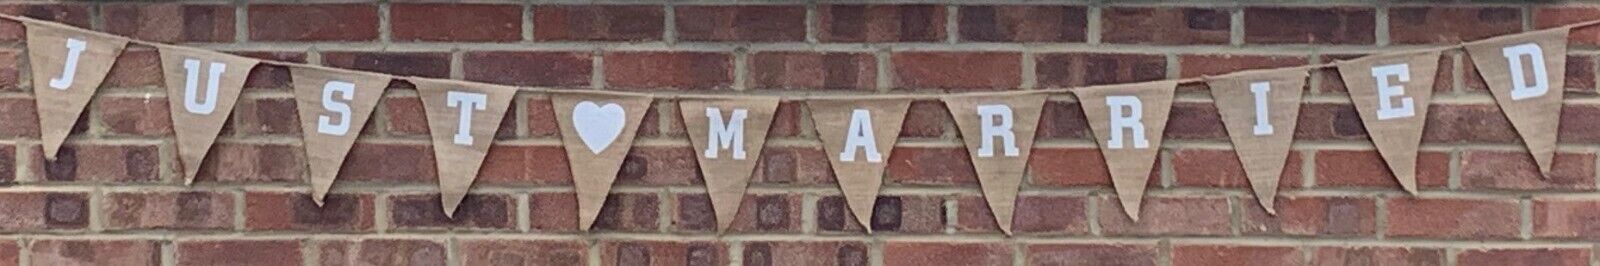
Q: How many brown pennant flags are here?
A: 12